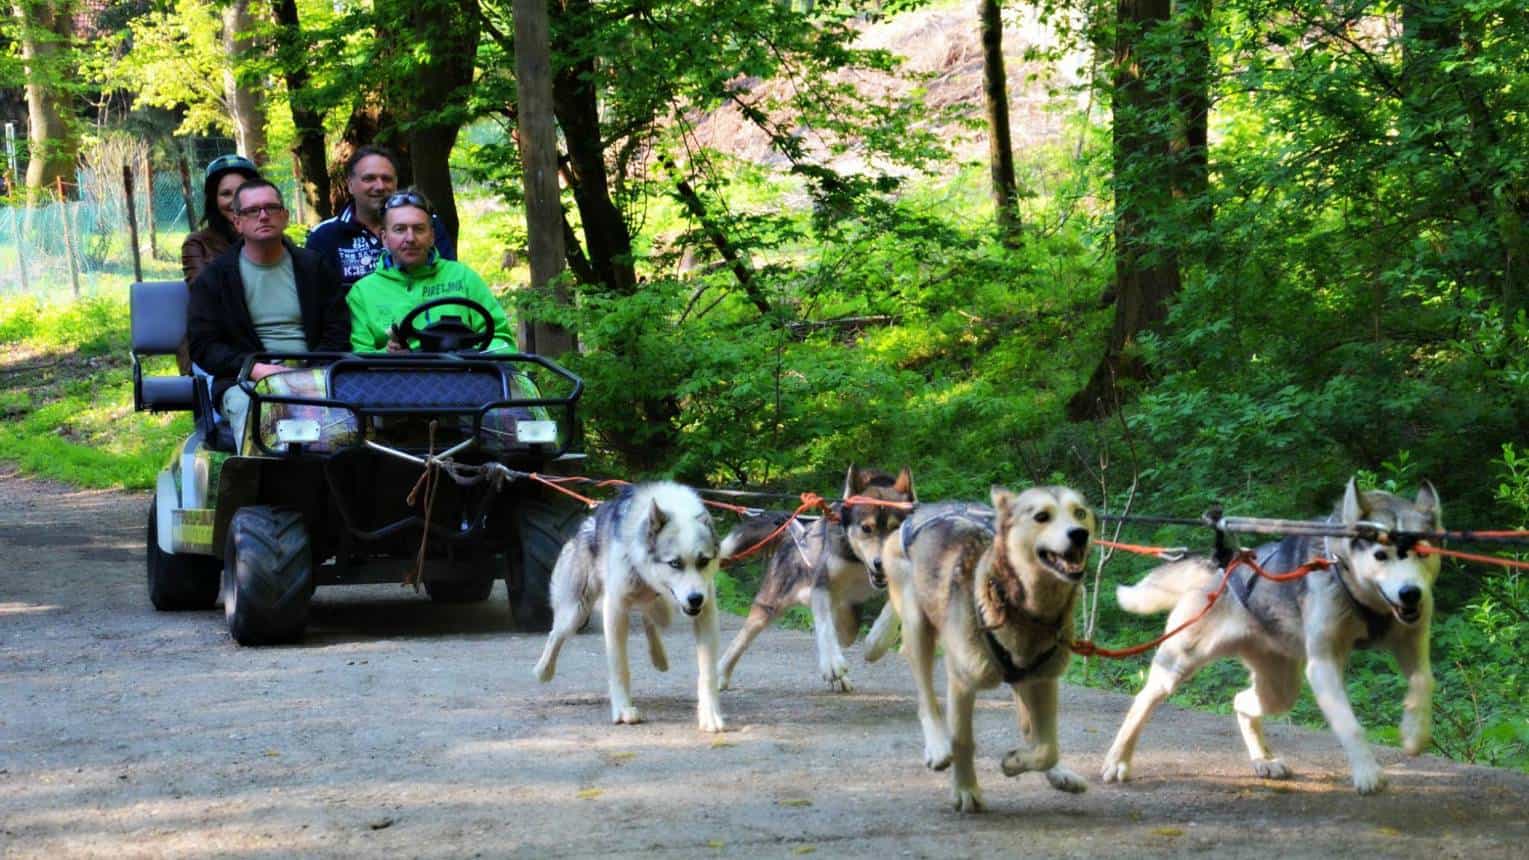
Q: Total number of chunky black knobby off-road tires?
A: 4